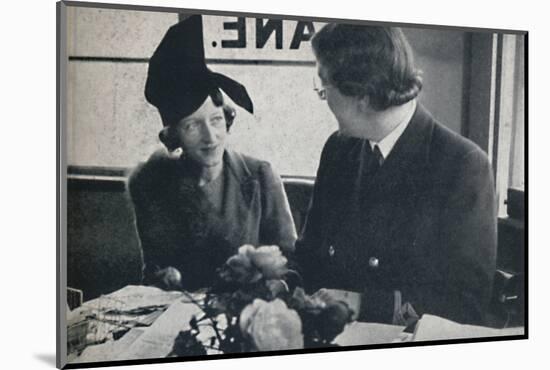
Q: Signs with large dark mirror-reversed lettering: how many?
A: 1